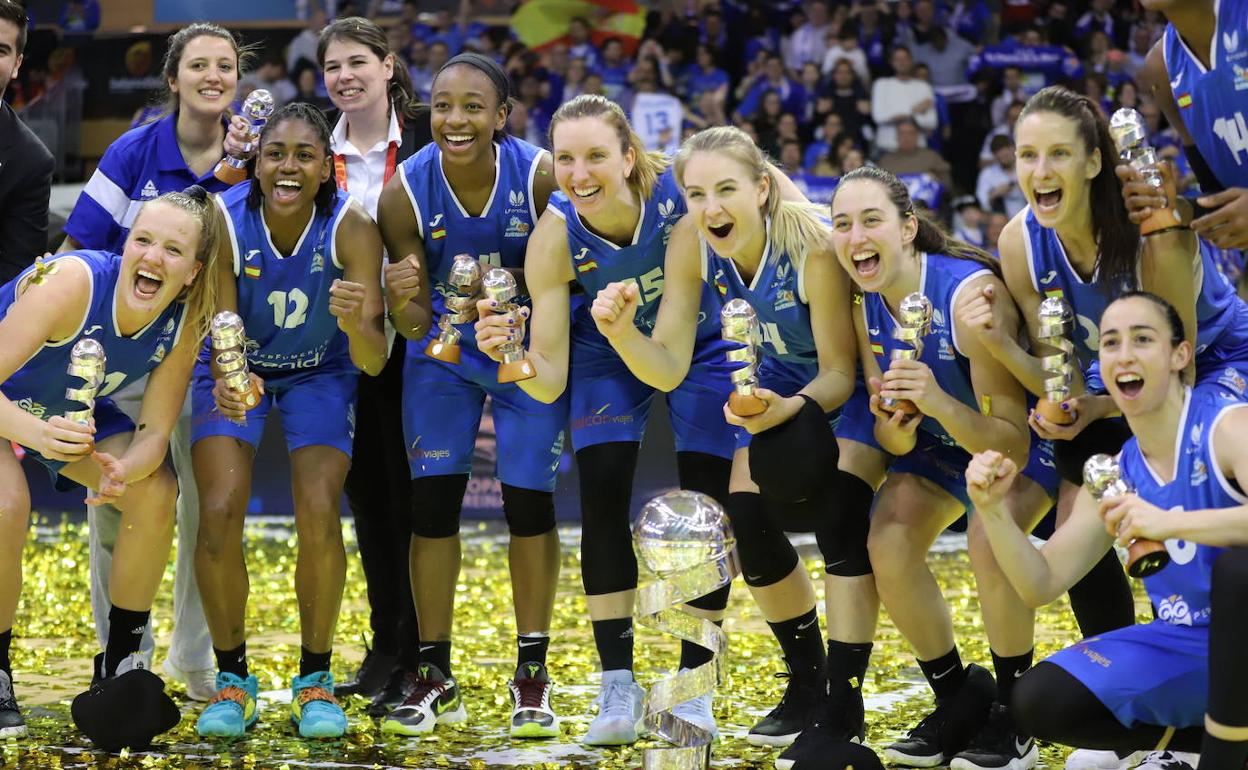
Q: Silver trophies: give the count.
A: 11